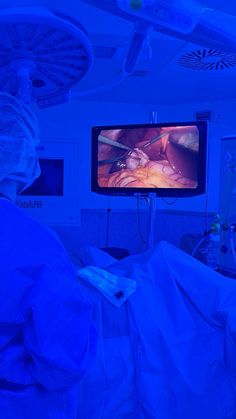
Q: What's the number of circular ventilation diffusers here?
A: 1